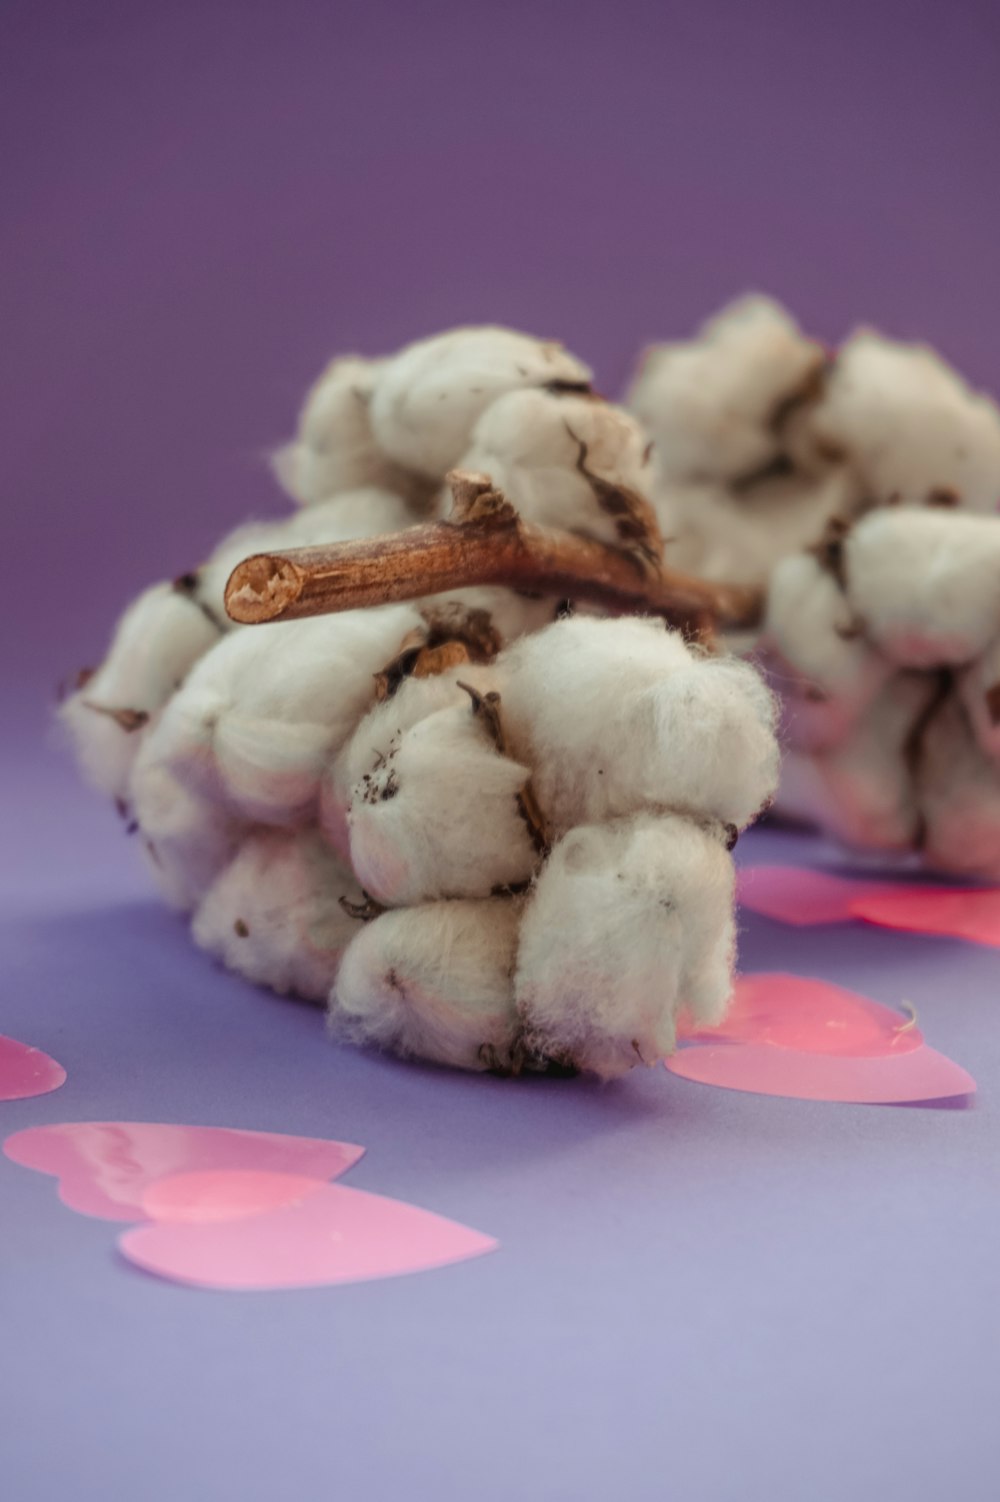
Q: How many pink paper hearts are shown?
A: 7